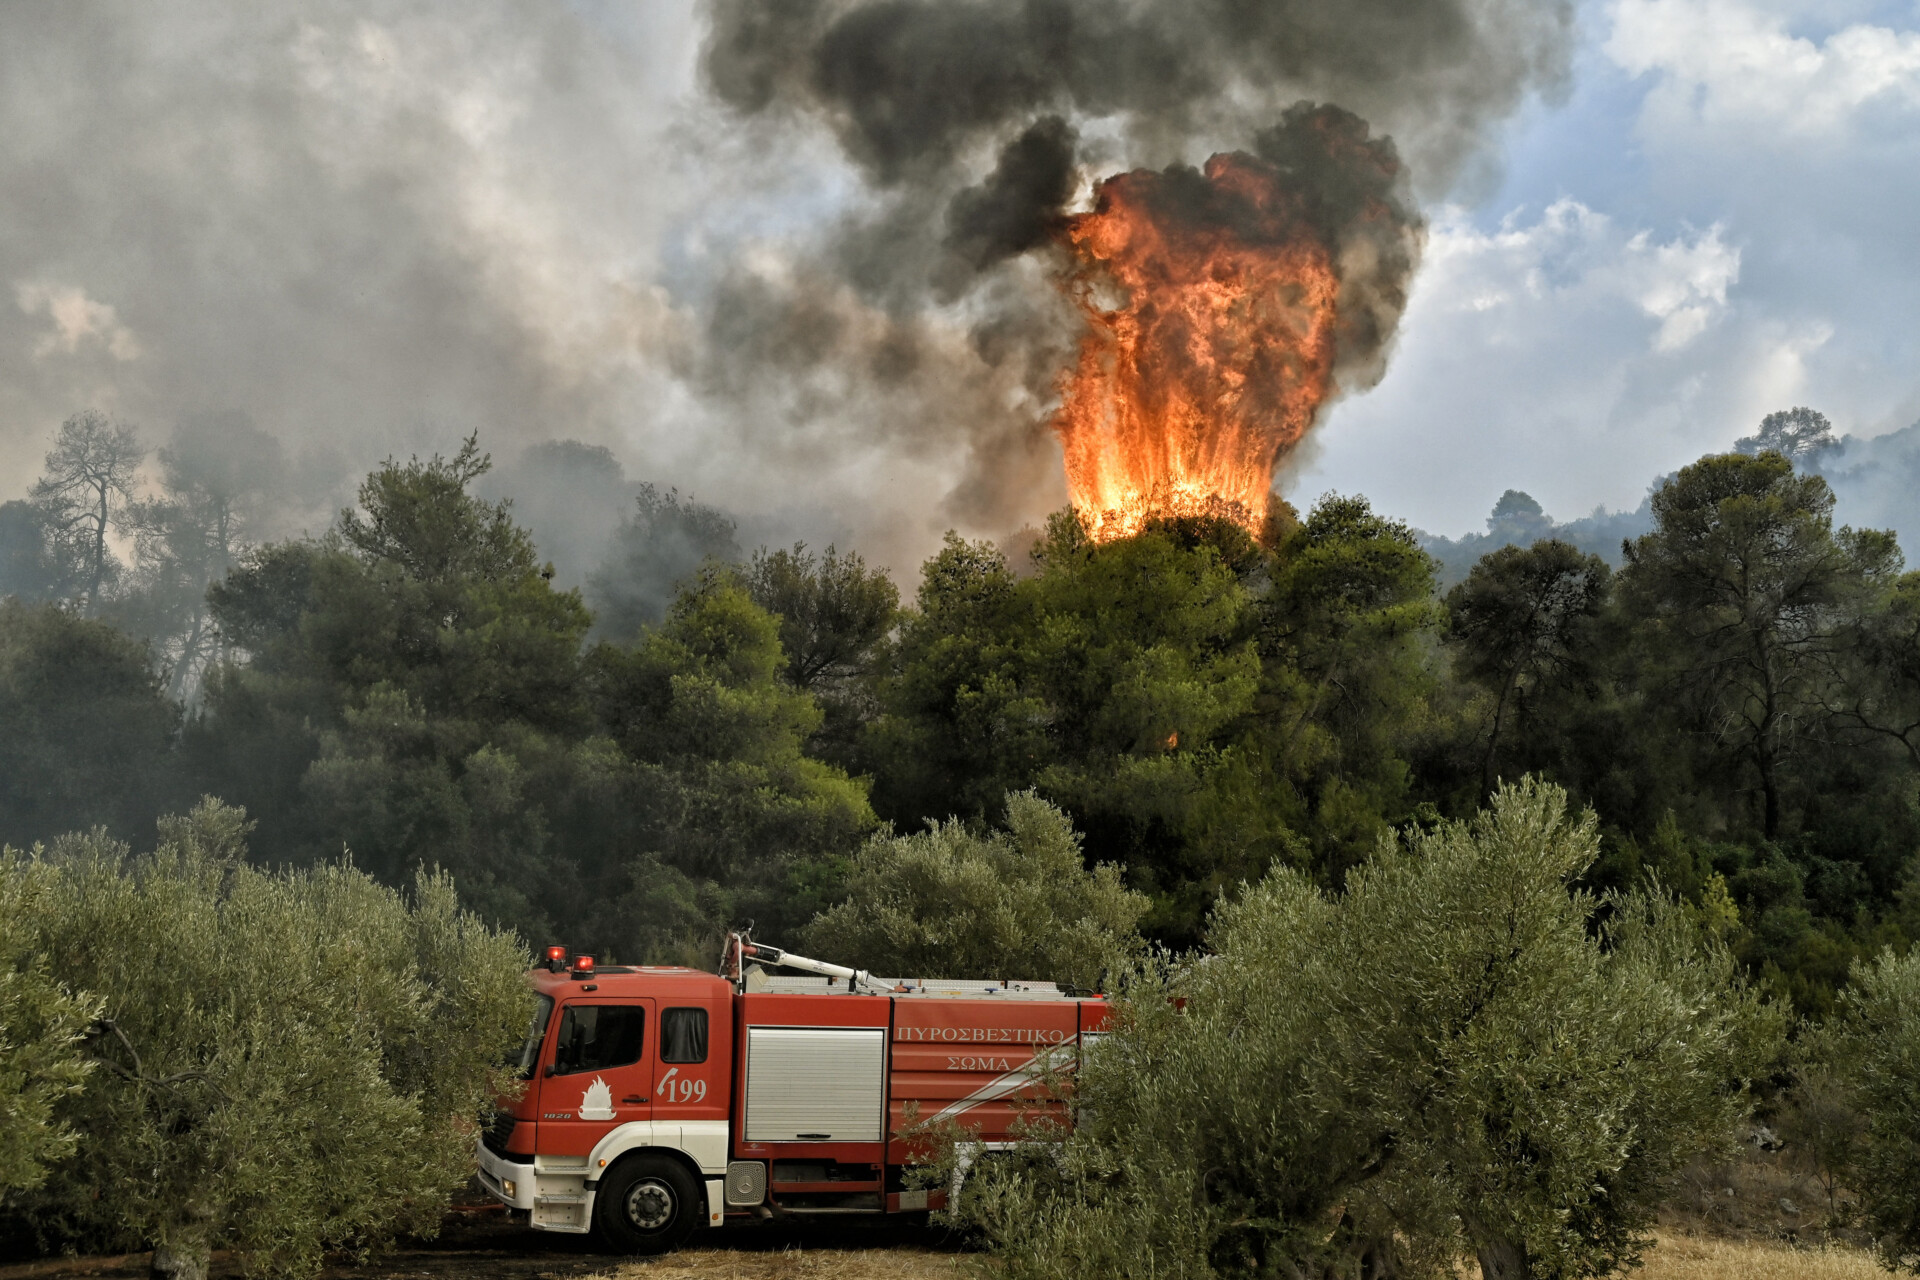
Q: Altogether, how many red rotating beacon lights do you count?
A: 2